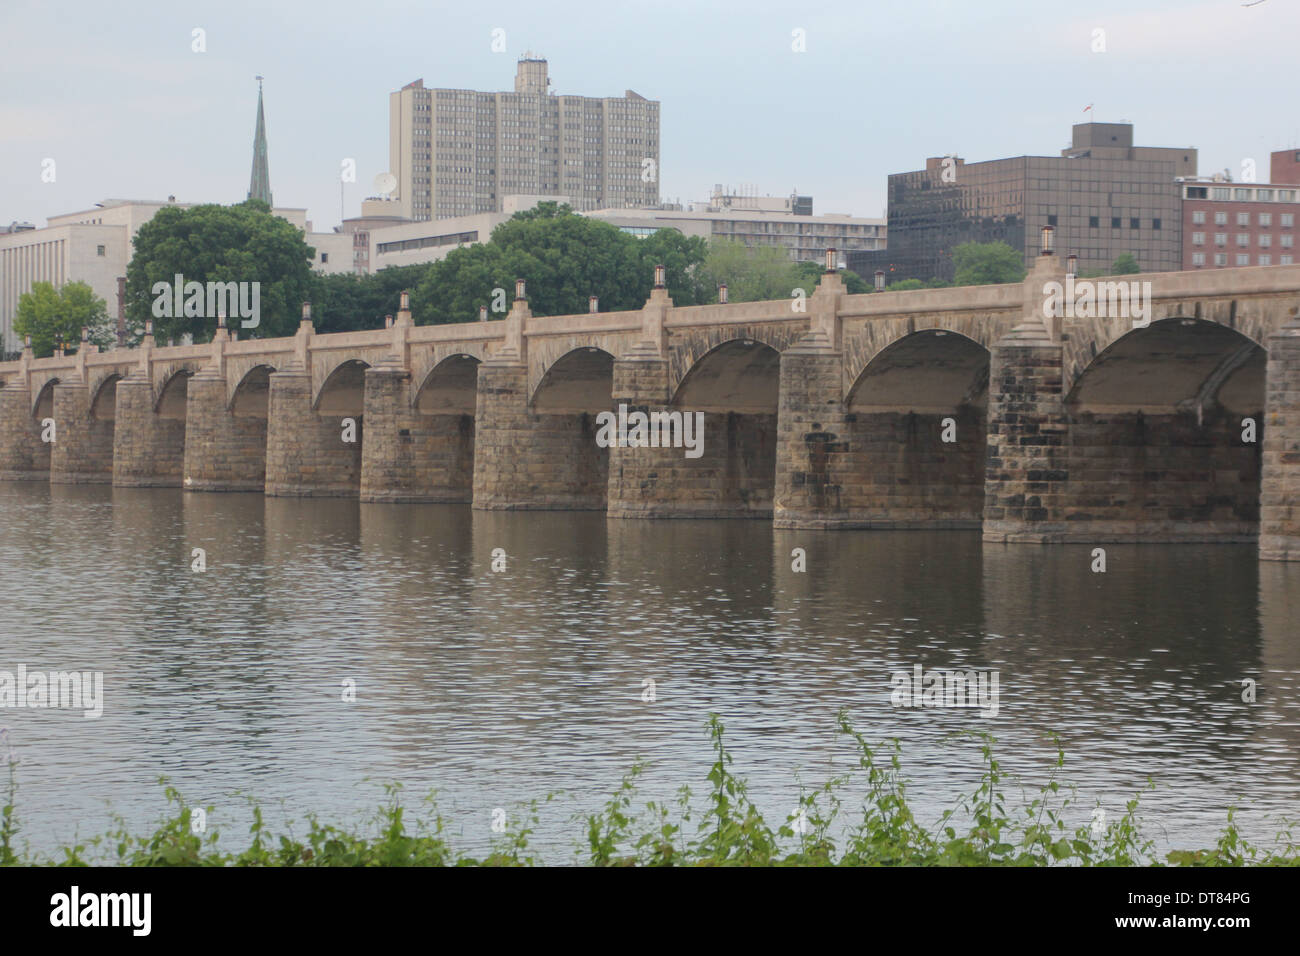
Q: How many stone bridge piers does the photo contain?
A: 11